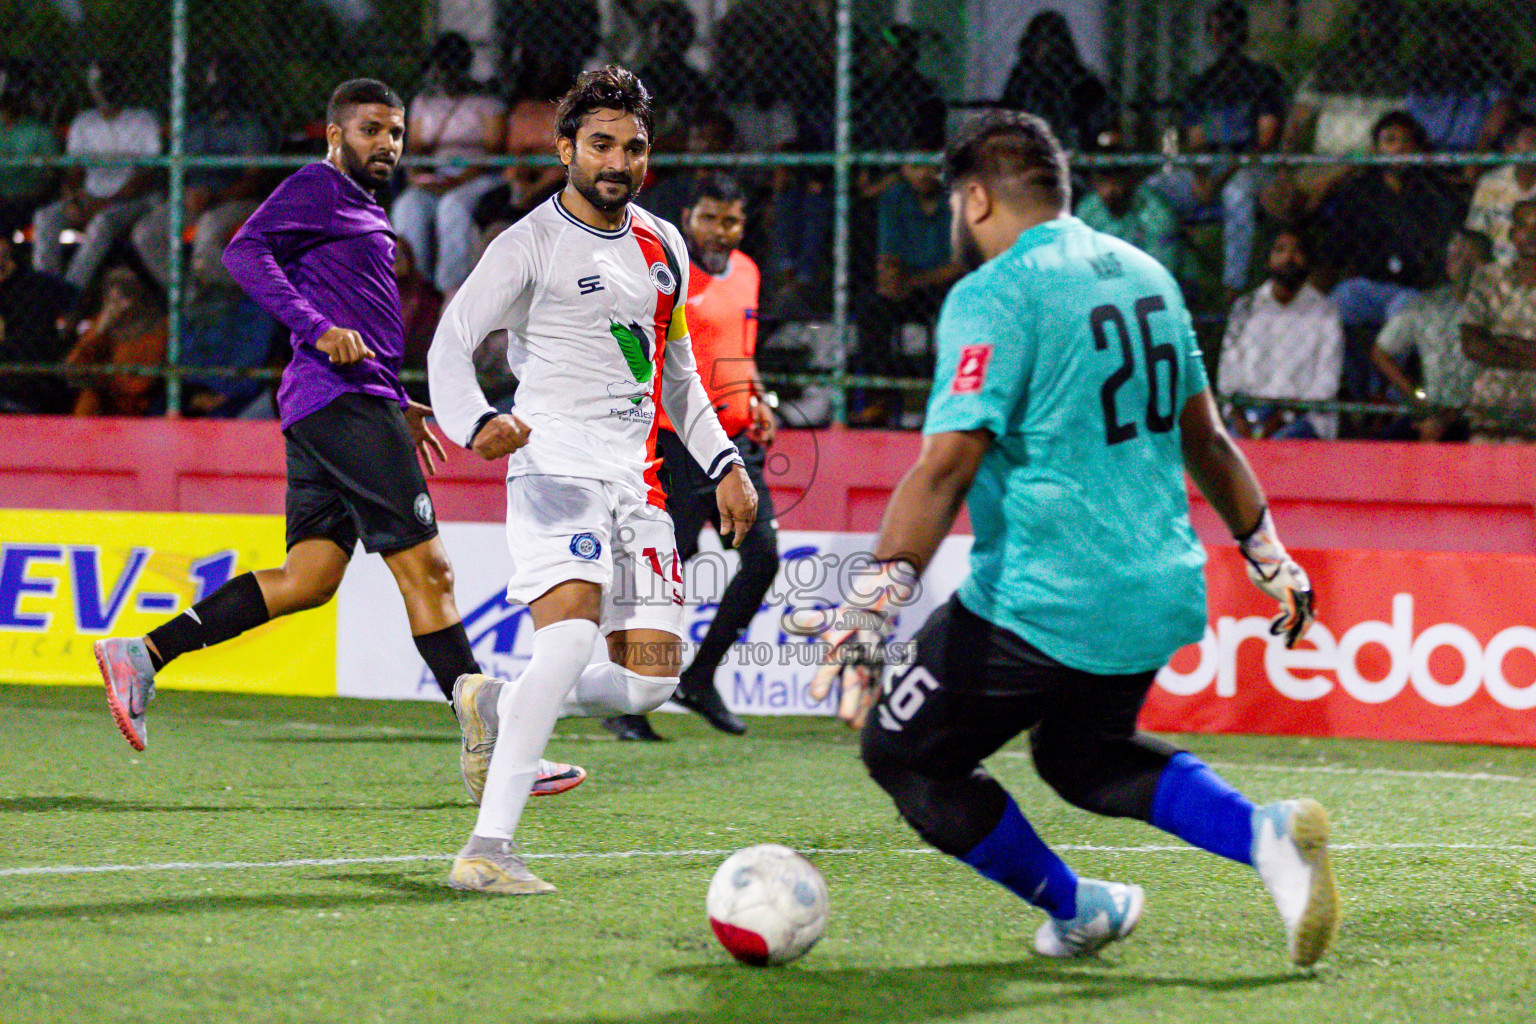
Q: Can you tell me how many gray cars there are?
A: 0